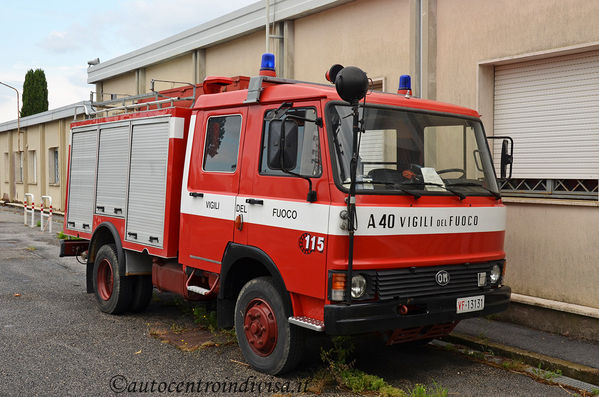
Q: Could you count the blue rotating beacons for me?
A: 2